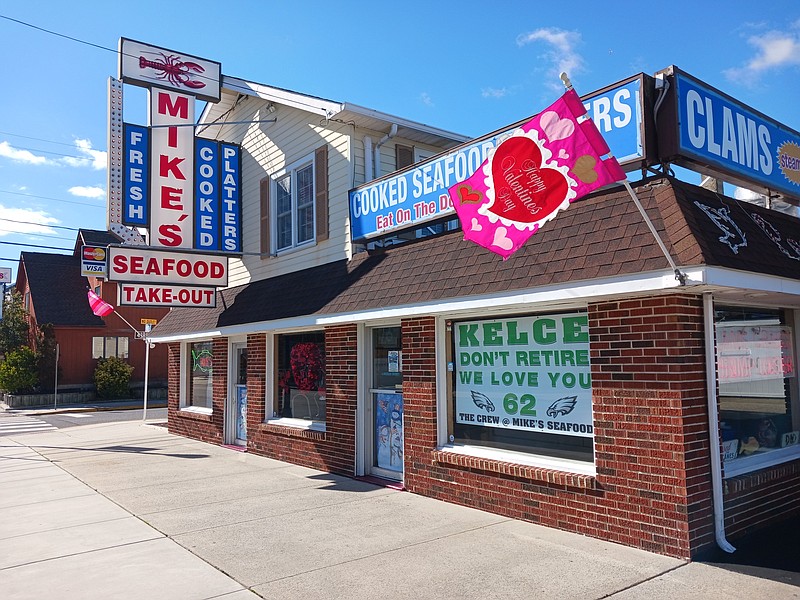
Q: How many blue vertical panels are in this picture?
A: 3